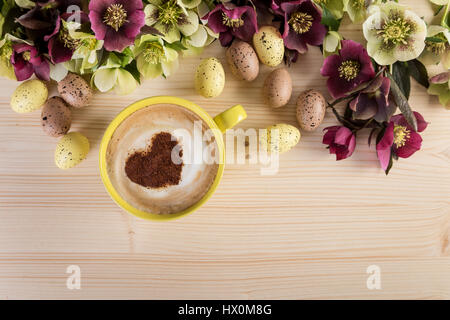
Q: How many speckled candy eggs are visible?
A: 10